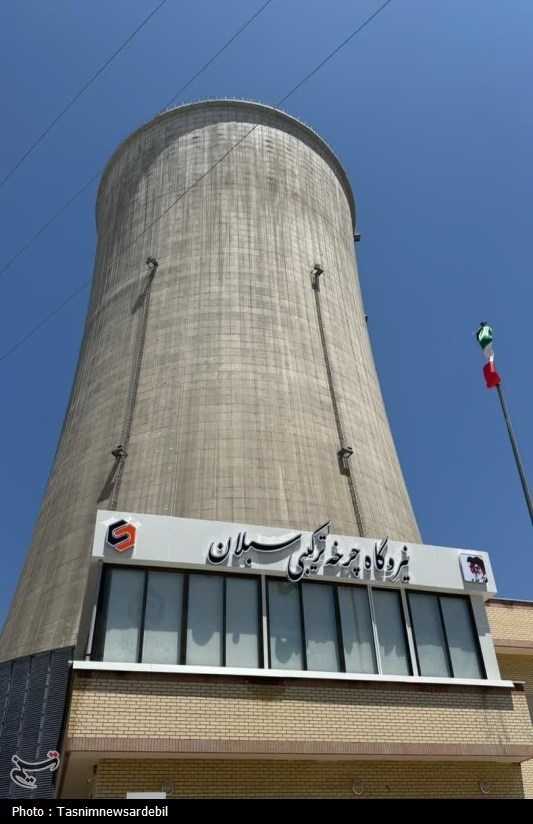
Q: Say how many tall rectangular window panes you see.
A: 10